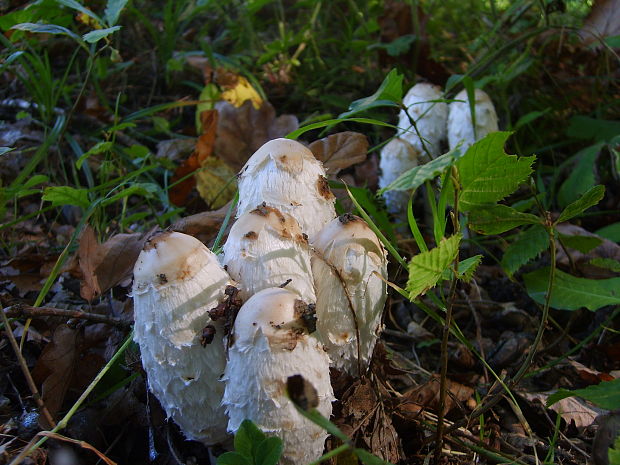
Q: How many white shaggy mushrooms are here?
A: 8